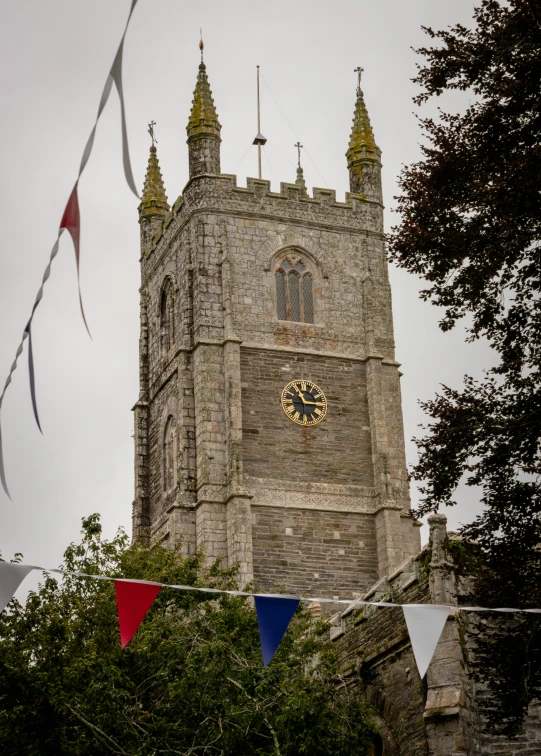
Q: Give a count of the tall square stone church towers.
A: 1